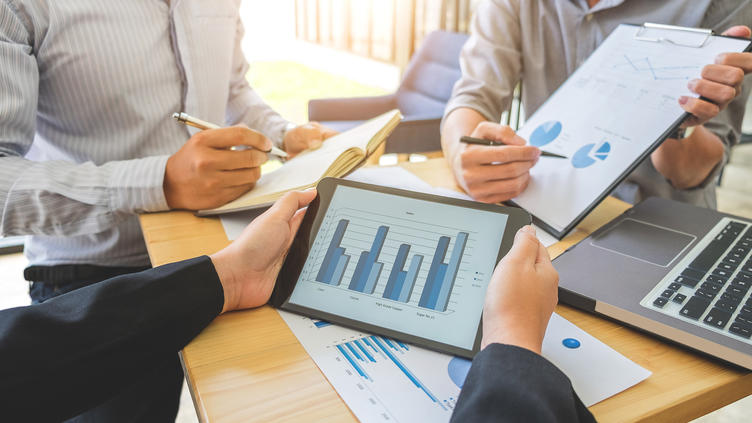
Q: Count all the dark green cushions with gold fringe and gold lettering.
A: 0